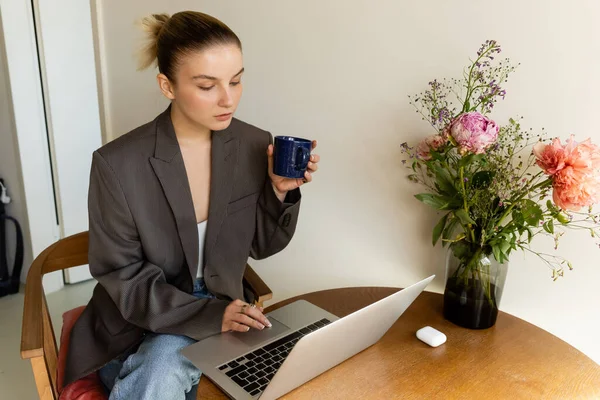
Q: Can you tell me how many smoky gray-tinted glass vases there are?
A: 1